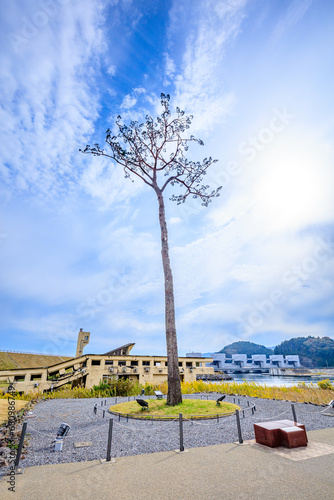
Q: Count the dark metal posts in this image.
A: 5